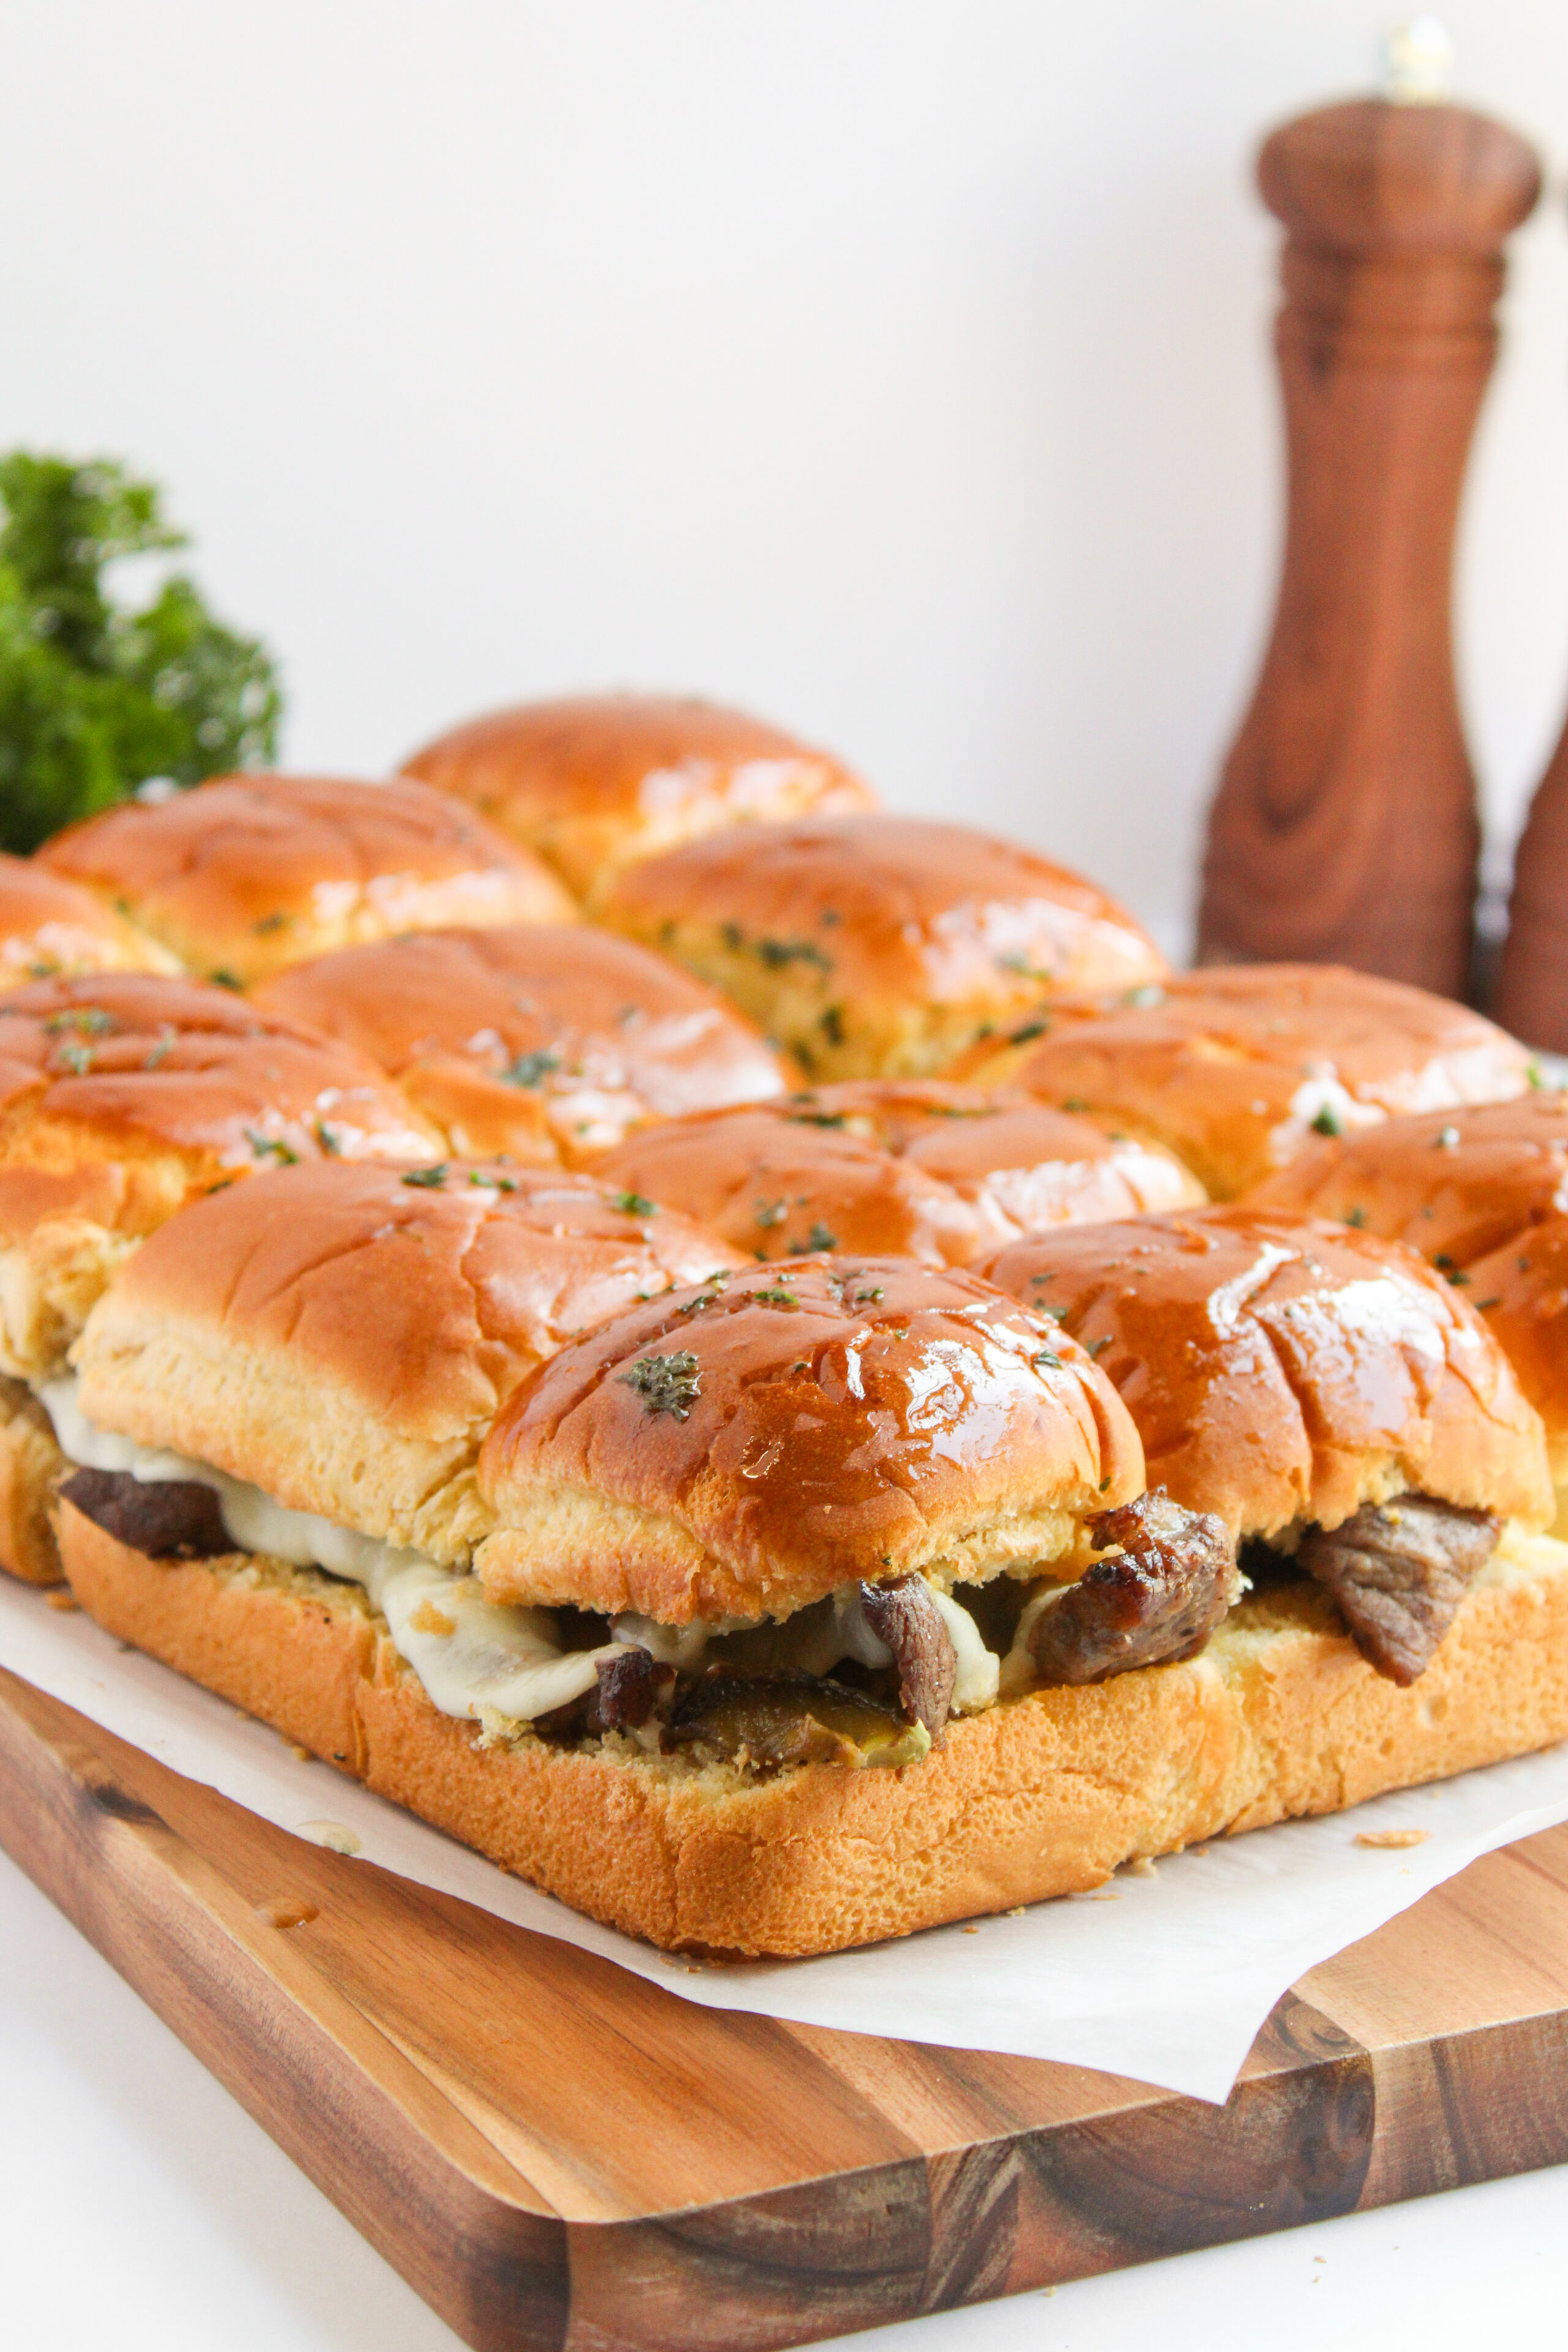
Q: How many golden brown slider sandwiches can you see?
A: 12